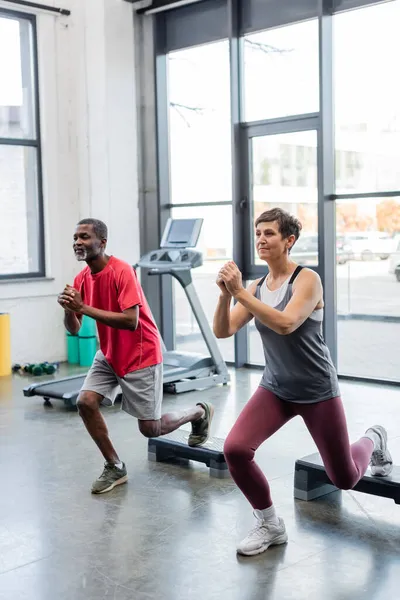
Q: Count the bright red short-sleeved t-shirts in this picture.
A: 1